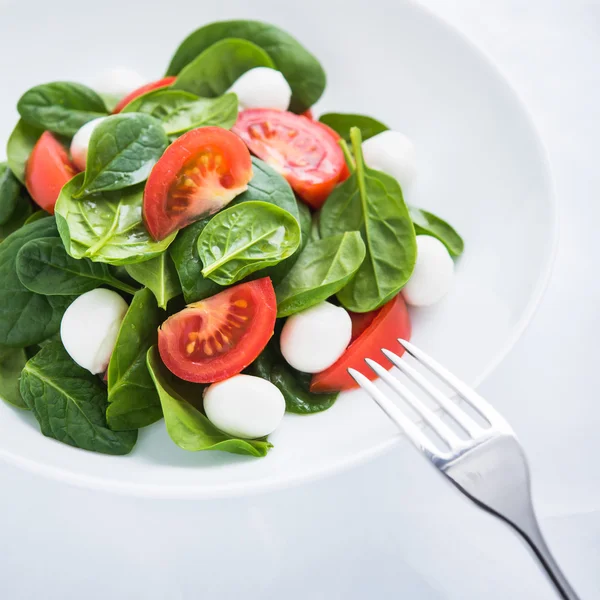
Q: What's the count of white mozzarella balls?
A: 8